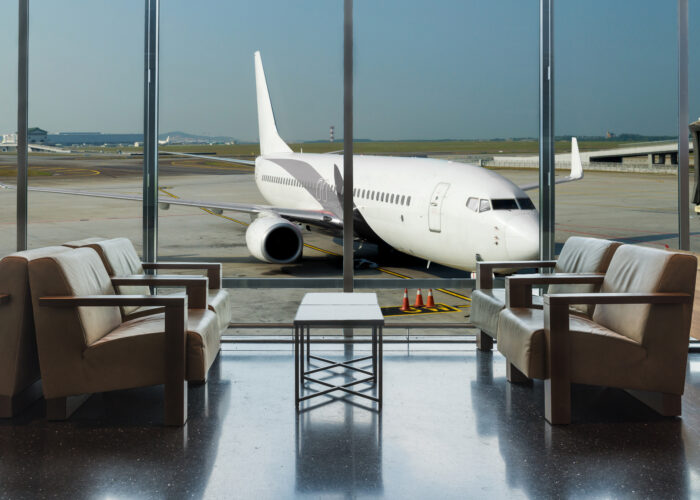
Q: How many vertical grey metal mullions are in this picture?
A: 5